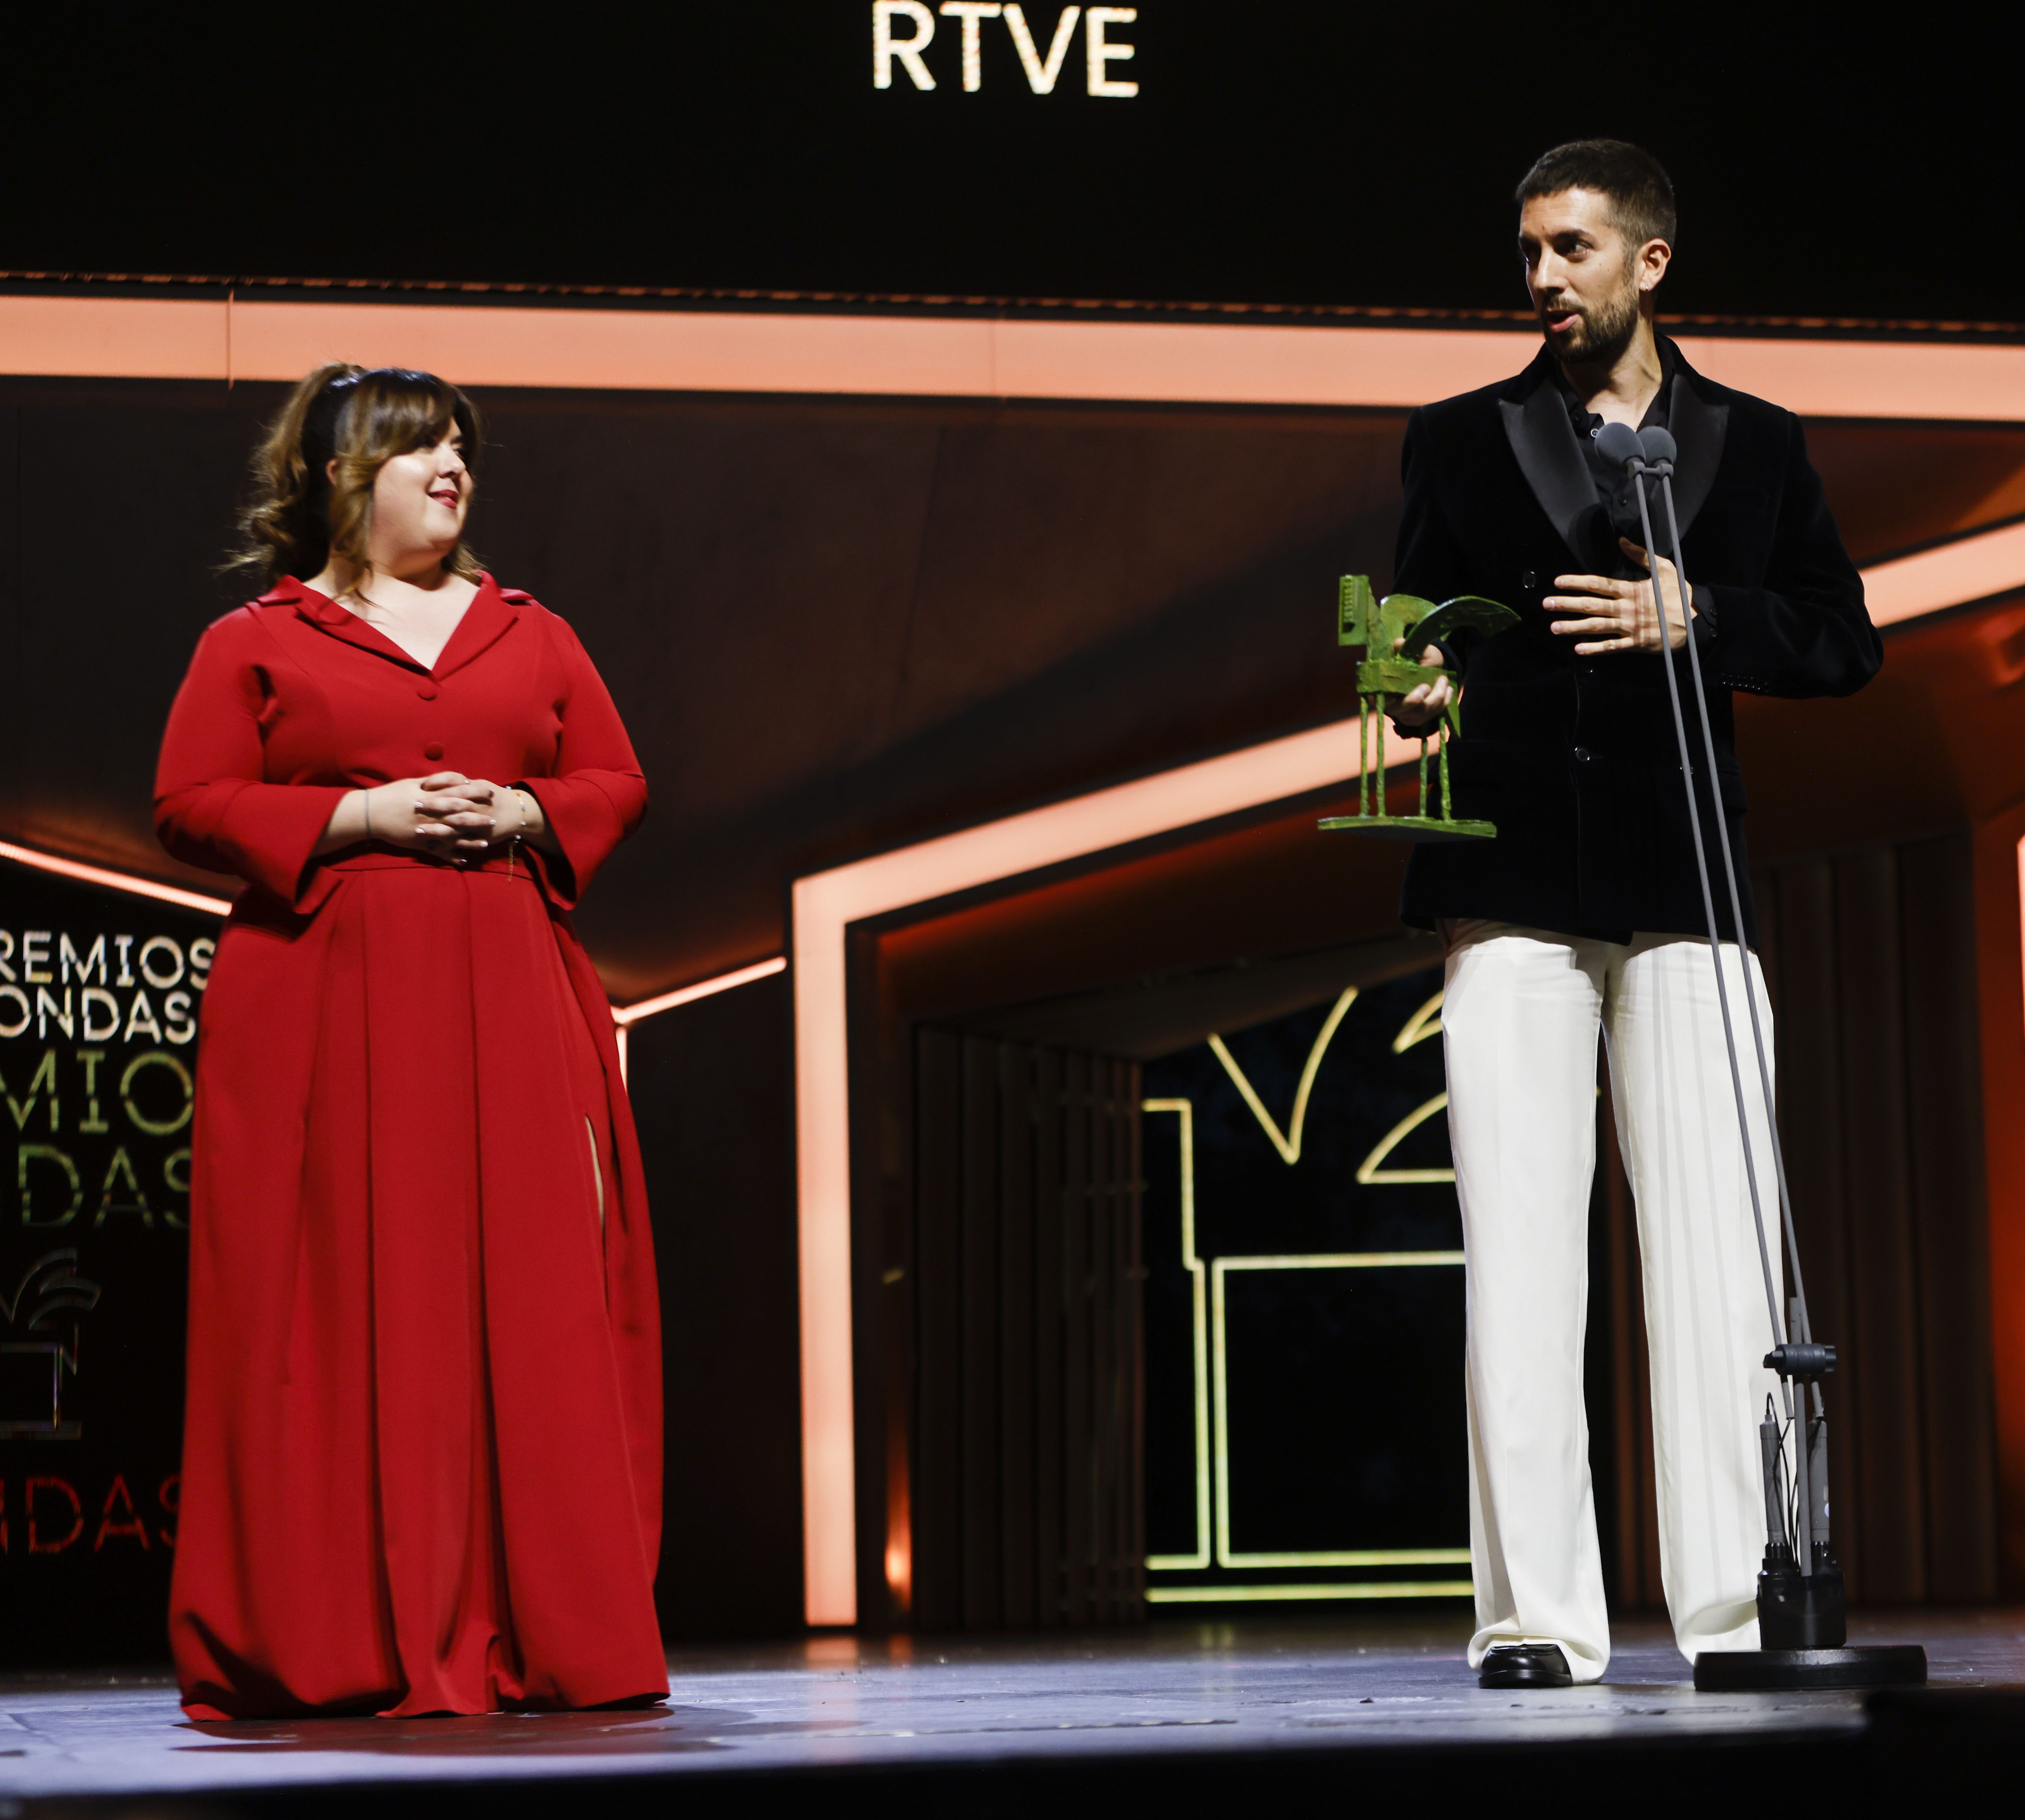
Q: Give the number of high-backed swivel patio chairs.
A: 0